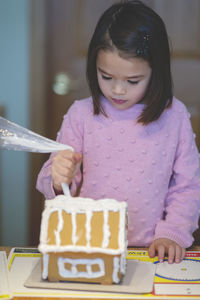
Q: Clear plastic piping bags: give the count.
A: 1